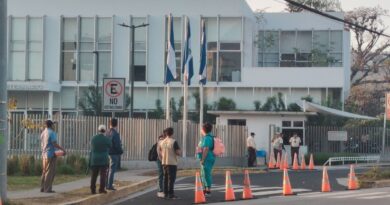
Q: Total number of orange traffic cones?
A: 13